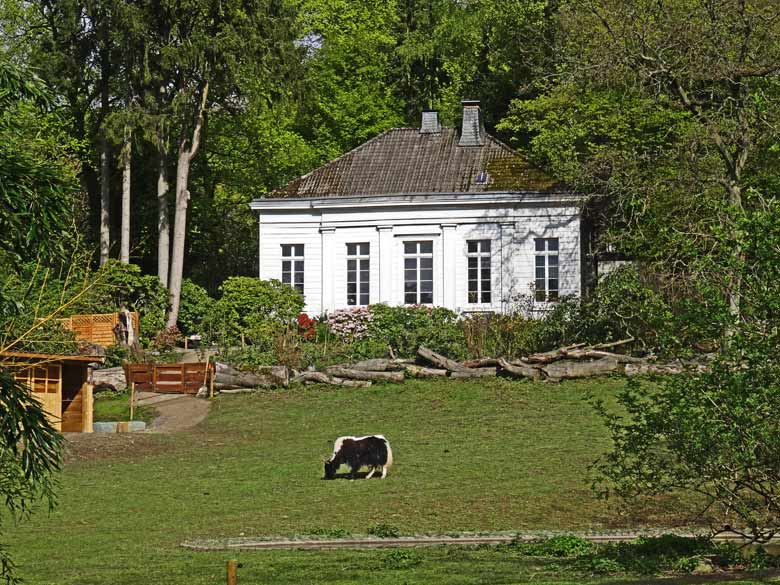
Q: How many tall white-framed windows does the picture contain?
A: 5